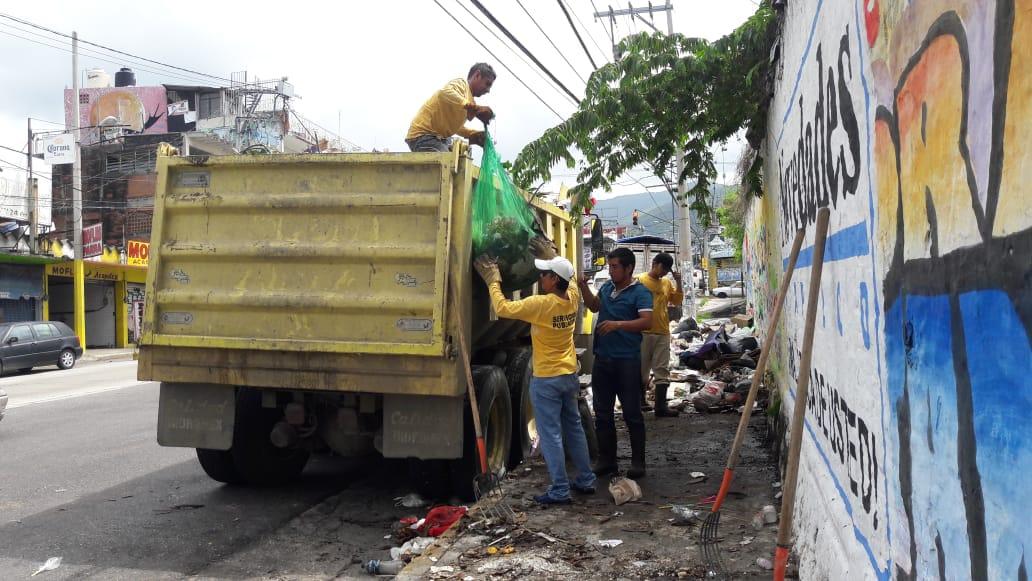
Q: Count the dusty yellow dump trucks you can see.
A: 1